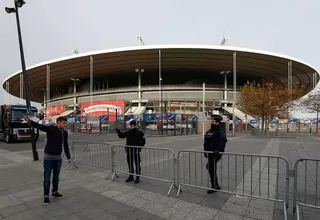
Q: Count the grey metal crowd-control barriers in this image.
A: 4